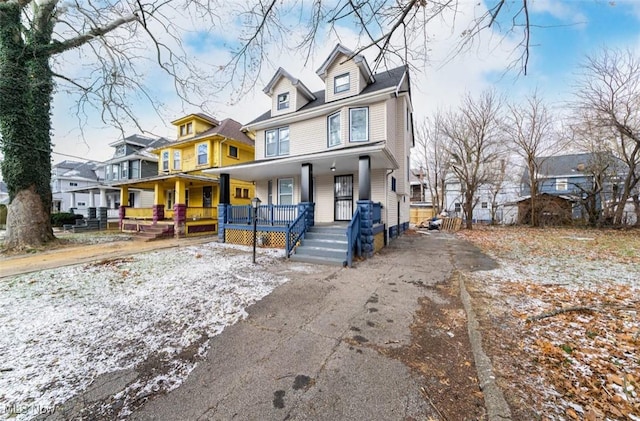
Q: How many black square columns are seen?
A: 3